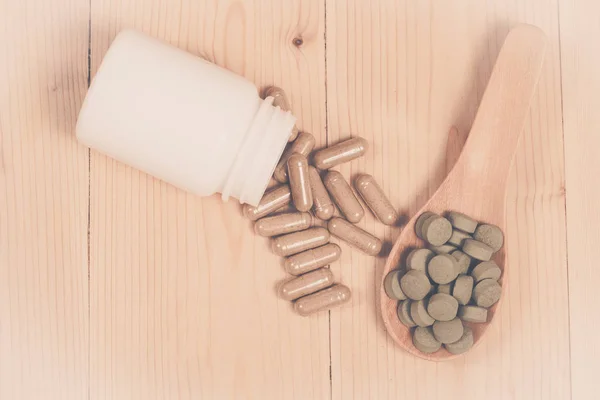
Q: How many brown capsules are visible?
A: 14